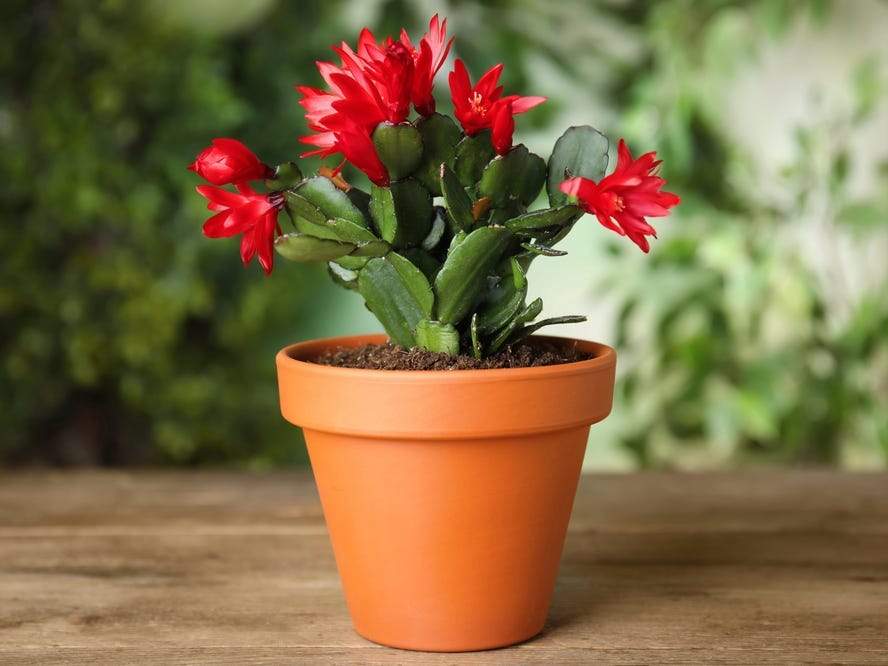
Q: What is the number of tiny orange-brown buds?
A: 2